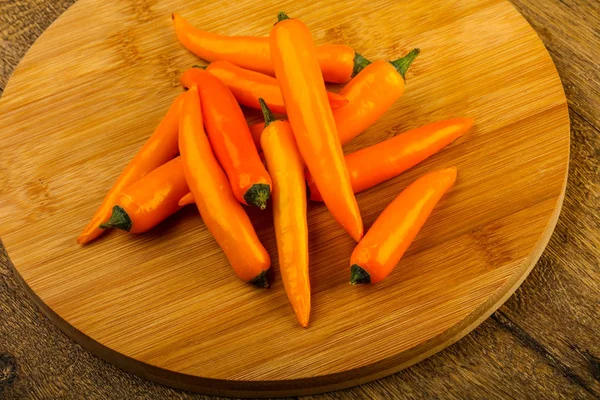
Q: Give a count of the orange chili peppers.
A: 11